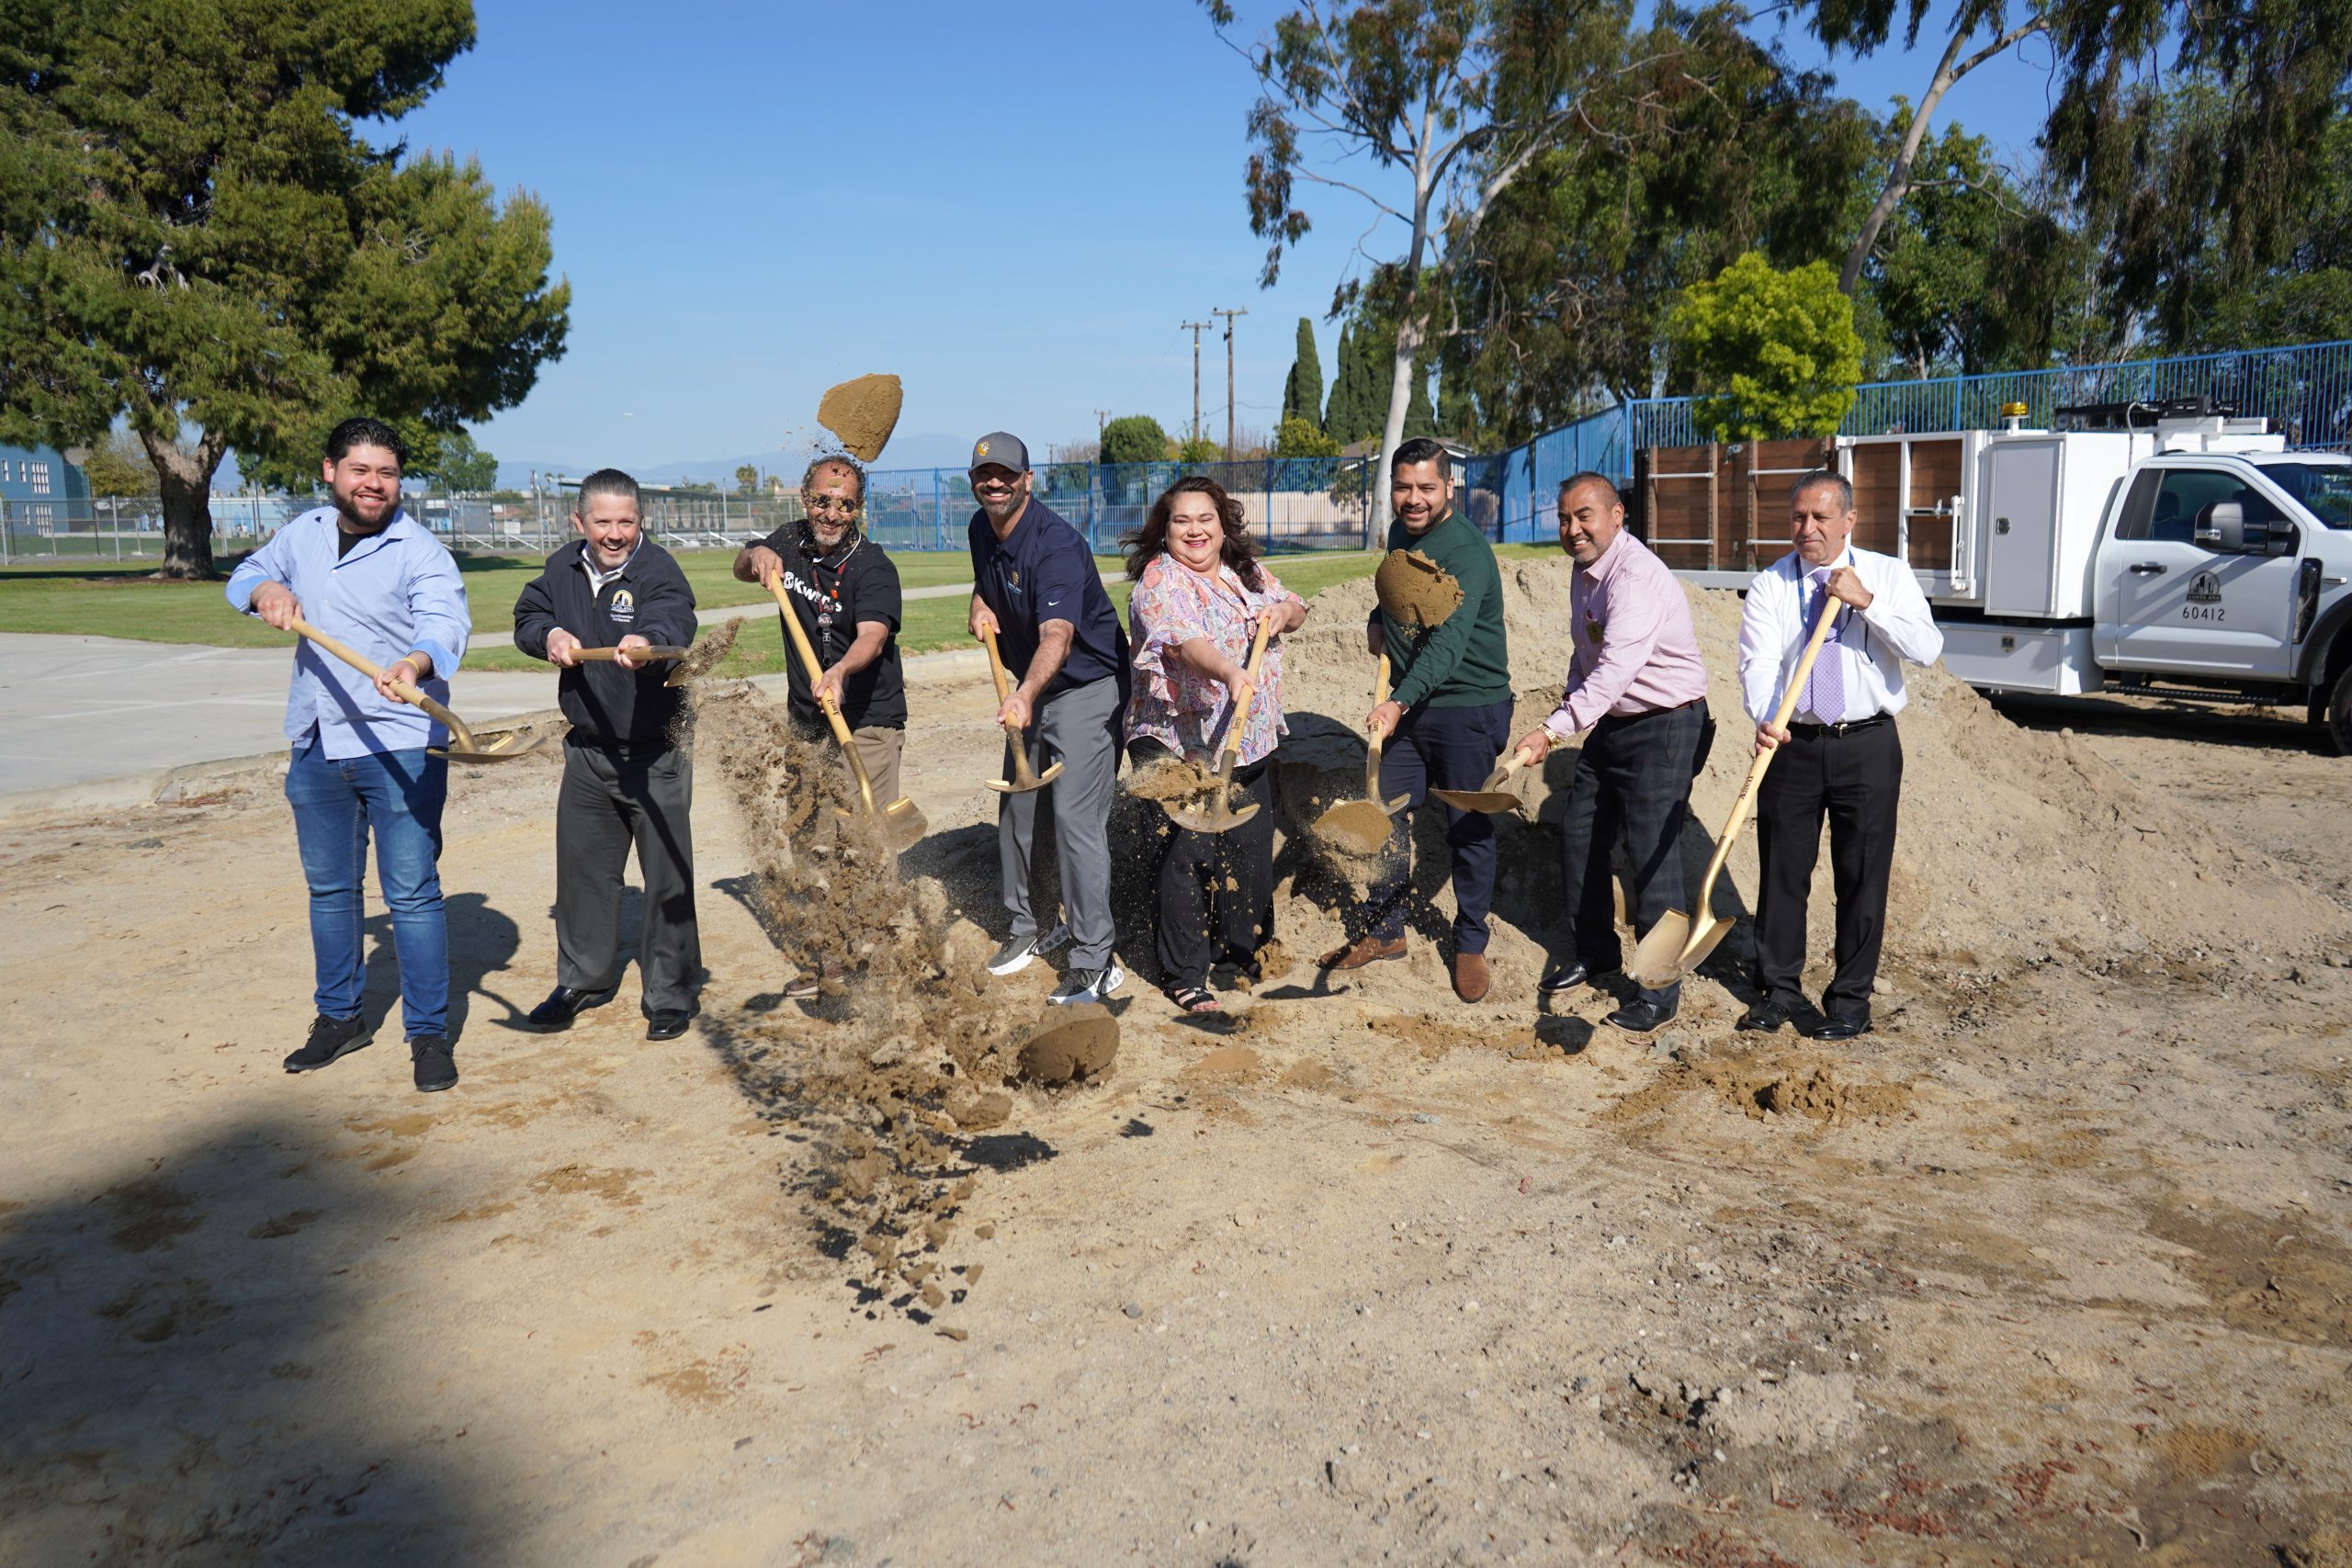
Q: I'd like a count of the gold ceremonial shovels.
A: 8